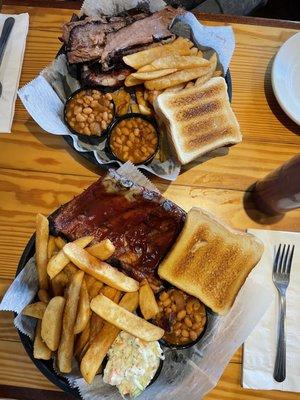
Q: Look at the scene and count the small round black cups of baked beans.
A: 3